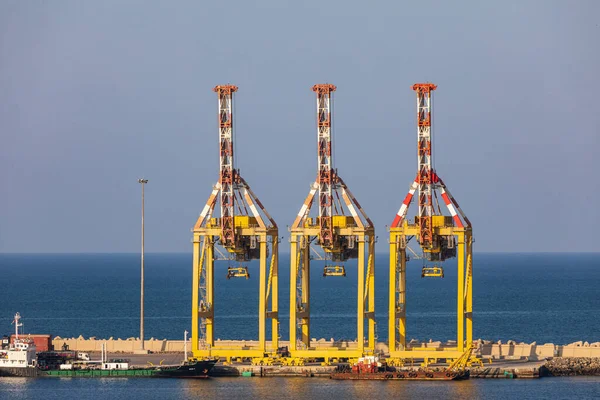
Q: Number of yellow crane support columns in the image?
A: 12